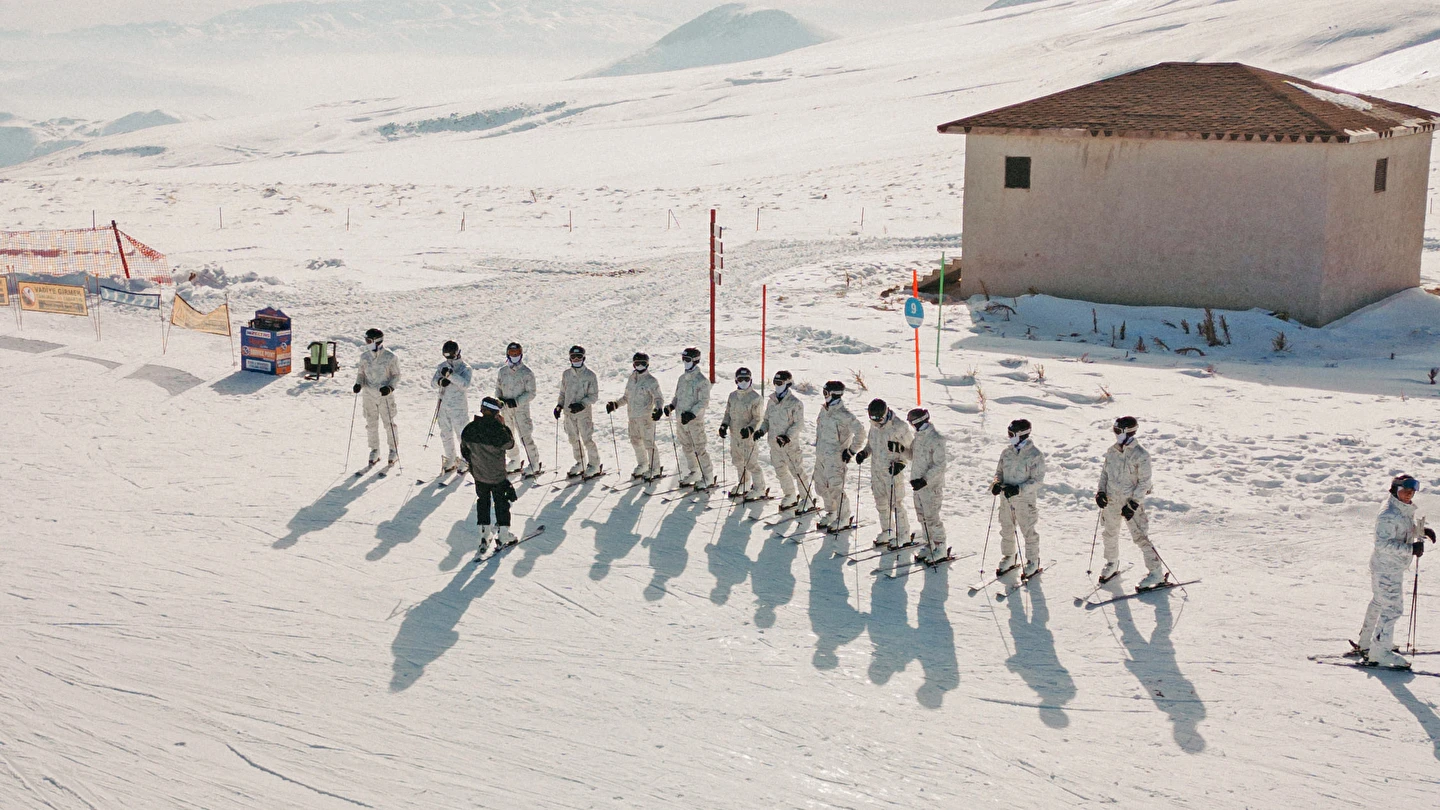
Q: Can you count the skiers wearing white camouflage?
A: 14